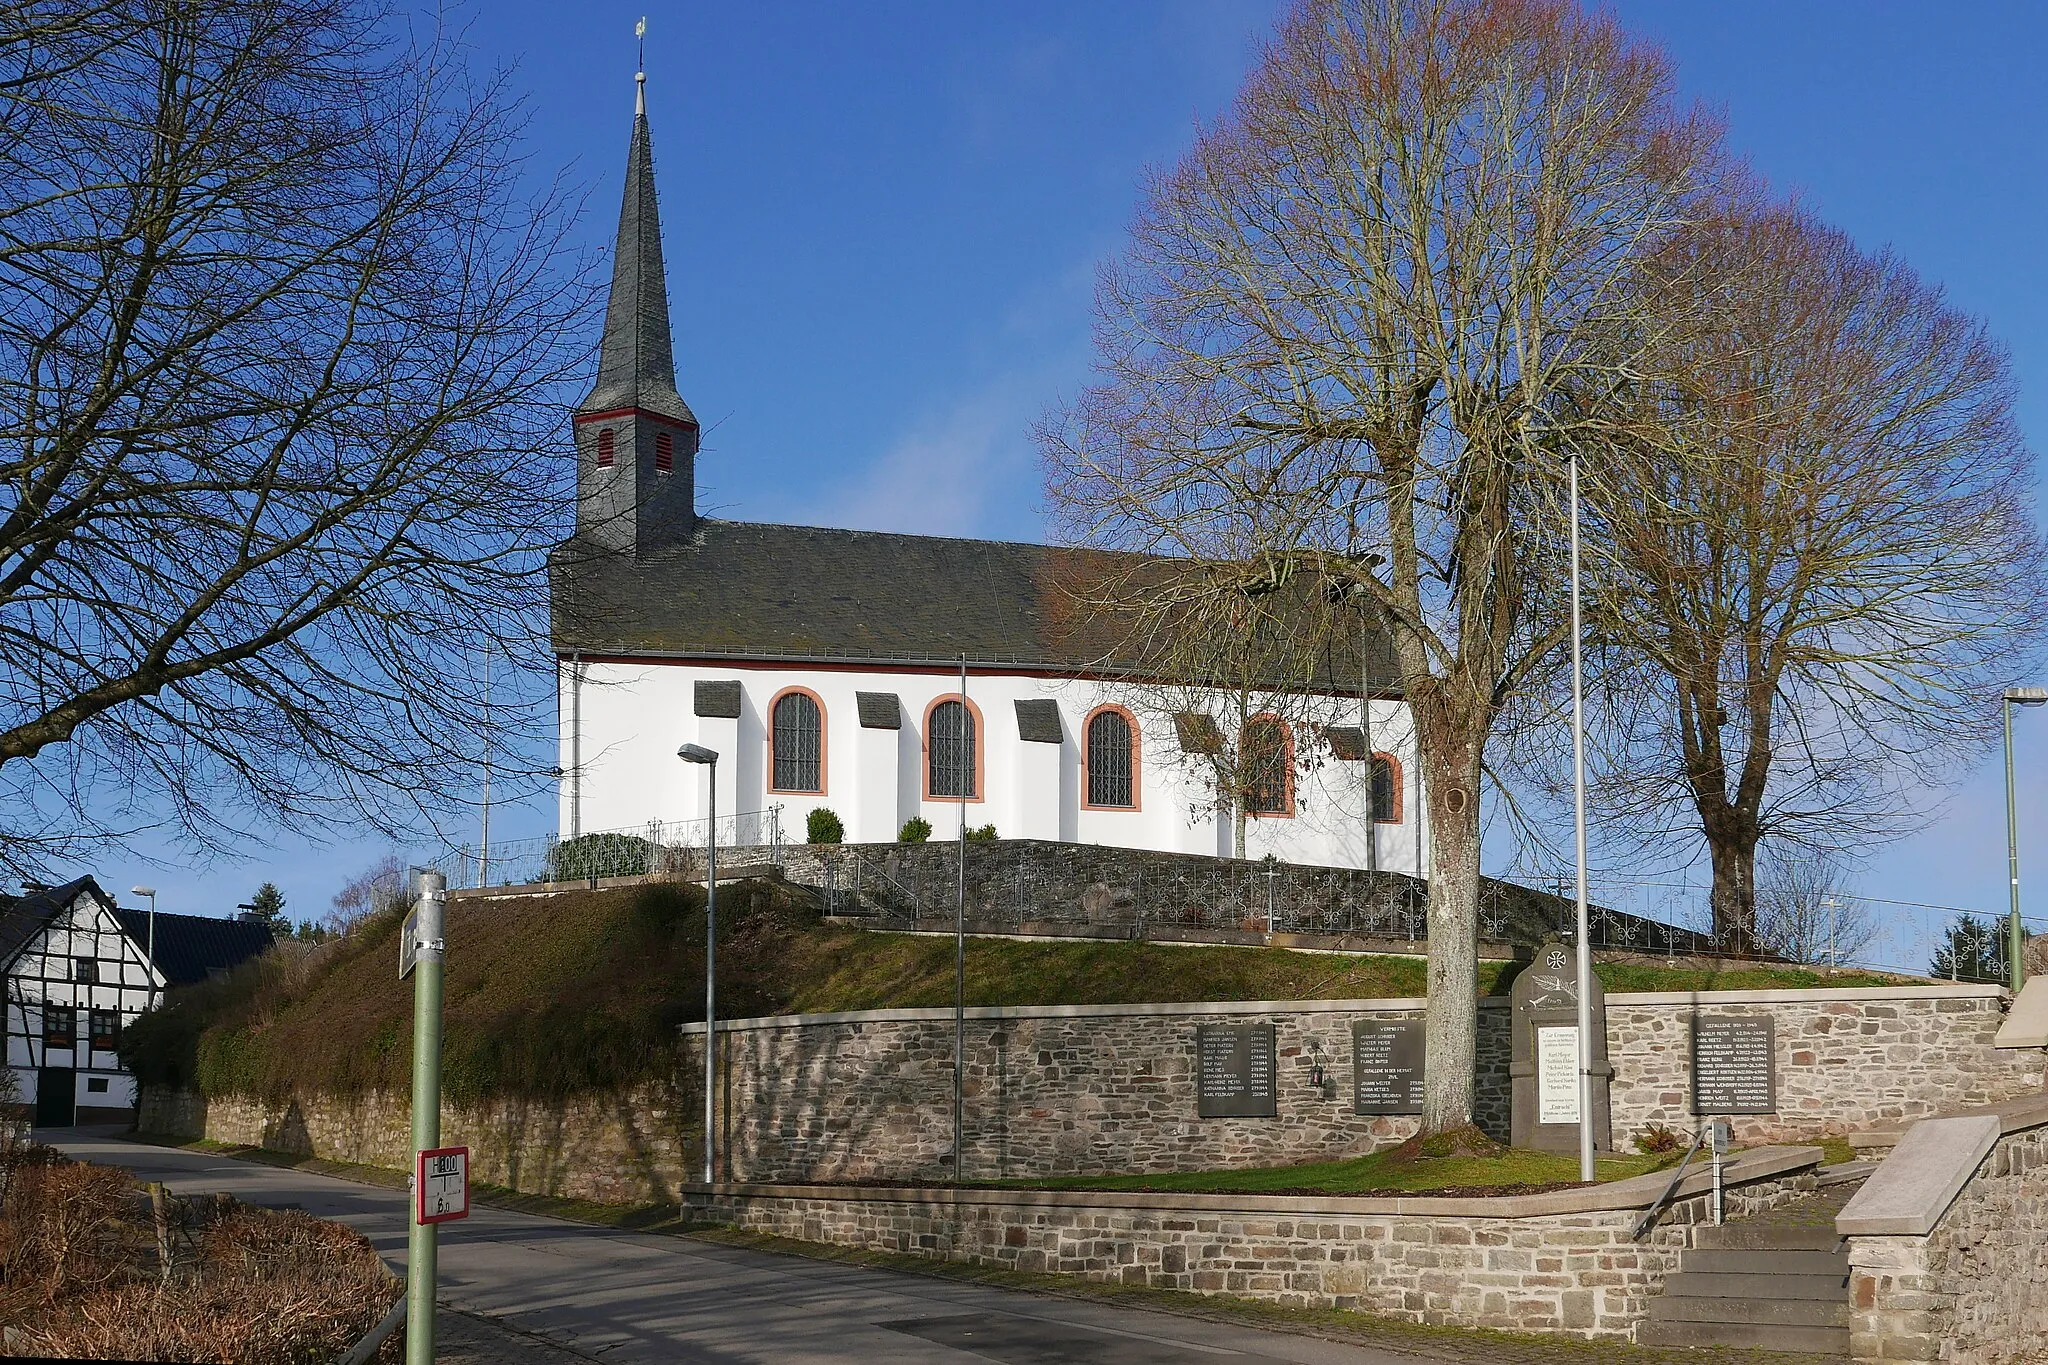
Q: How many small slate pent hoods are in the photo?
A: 5